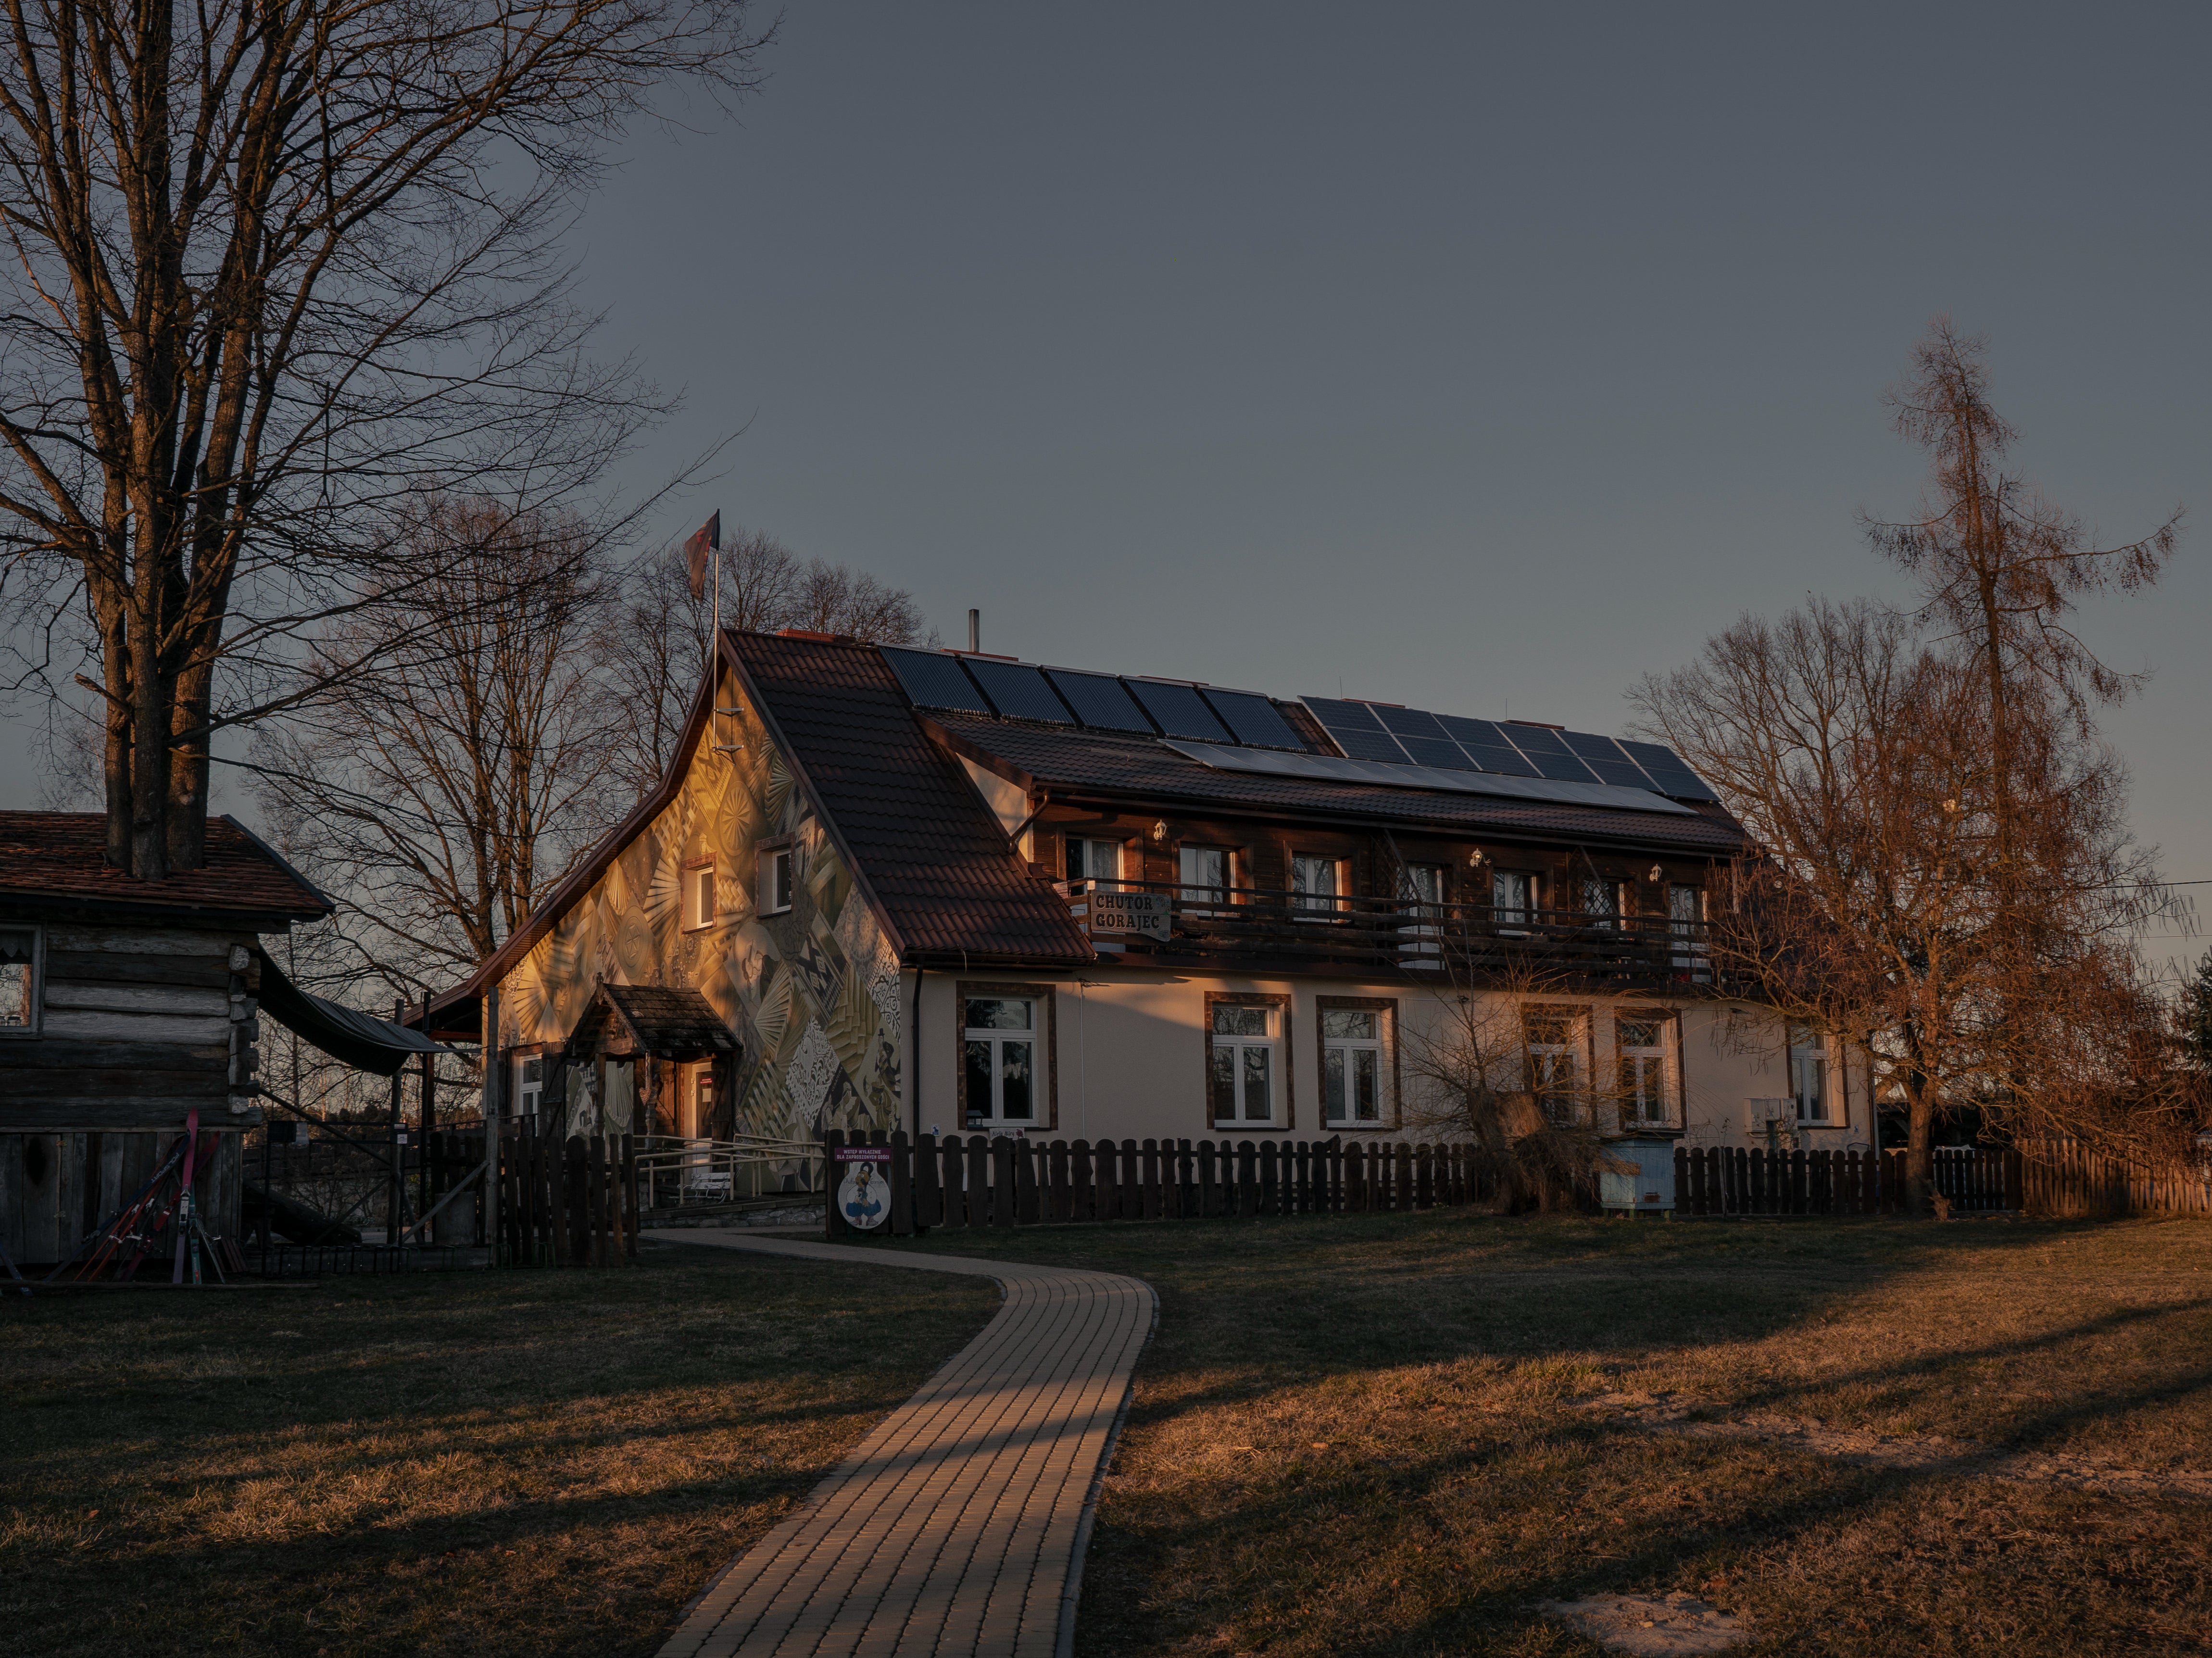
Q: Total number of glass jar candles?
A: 0